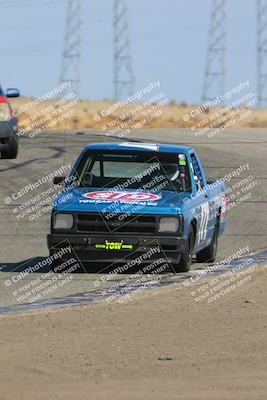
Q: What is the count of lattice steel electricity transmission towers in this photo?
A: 4